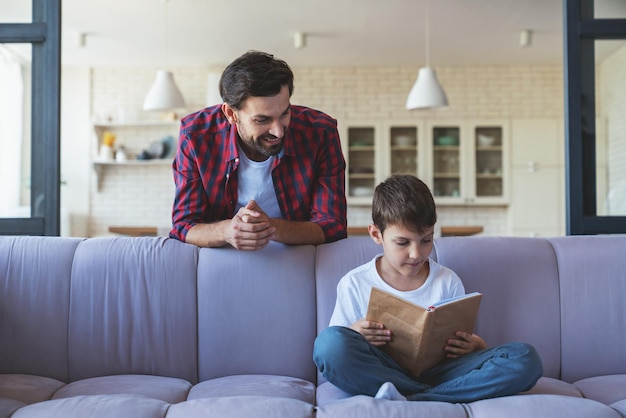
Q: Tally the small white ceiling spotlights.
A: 3